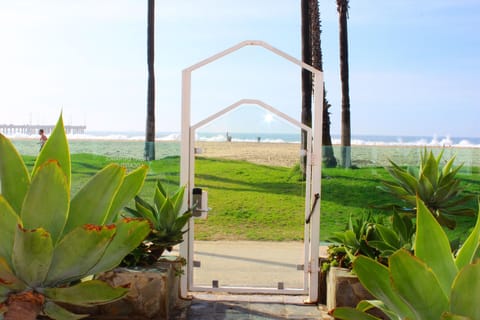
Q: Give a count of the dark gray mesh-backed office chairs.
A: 0